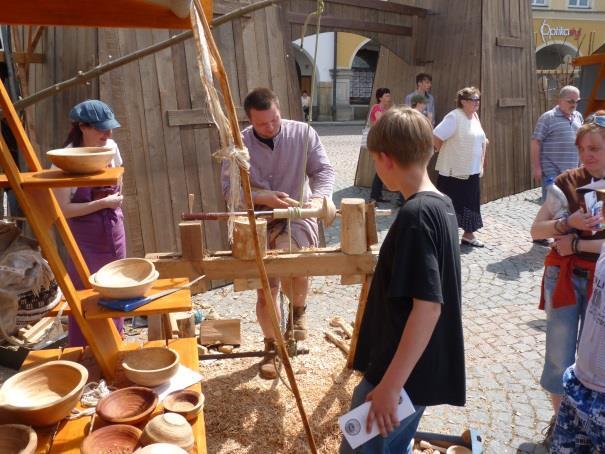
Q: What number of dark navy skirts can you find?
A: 1